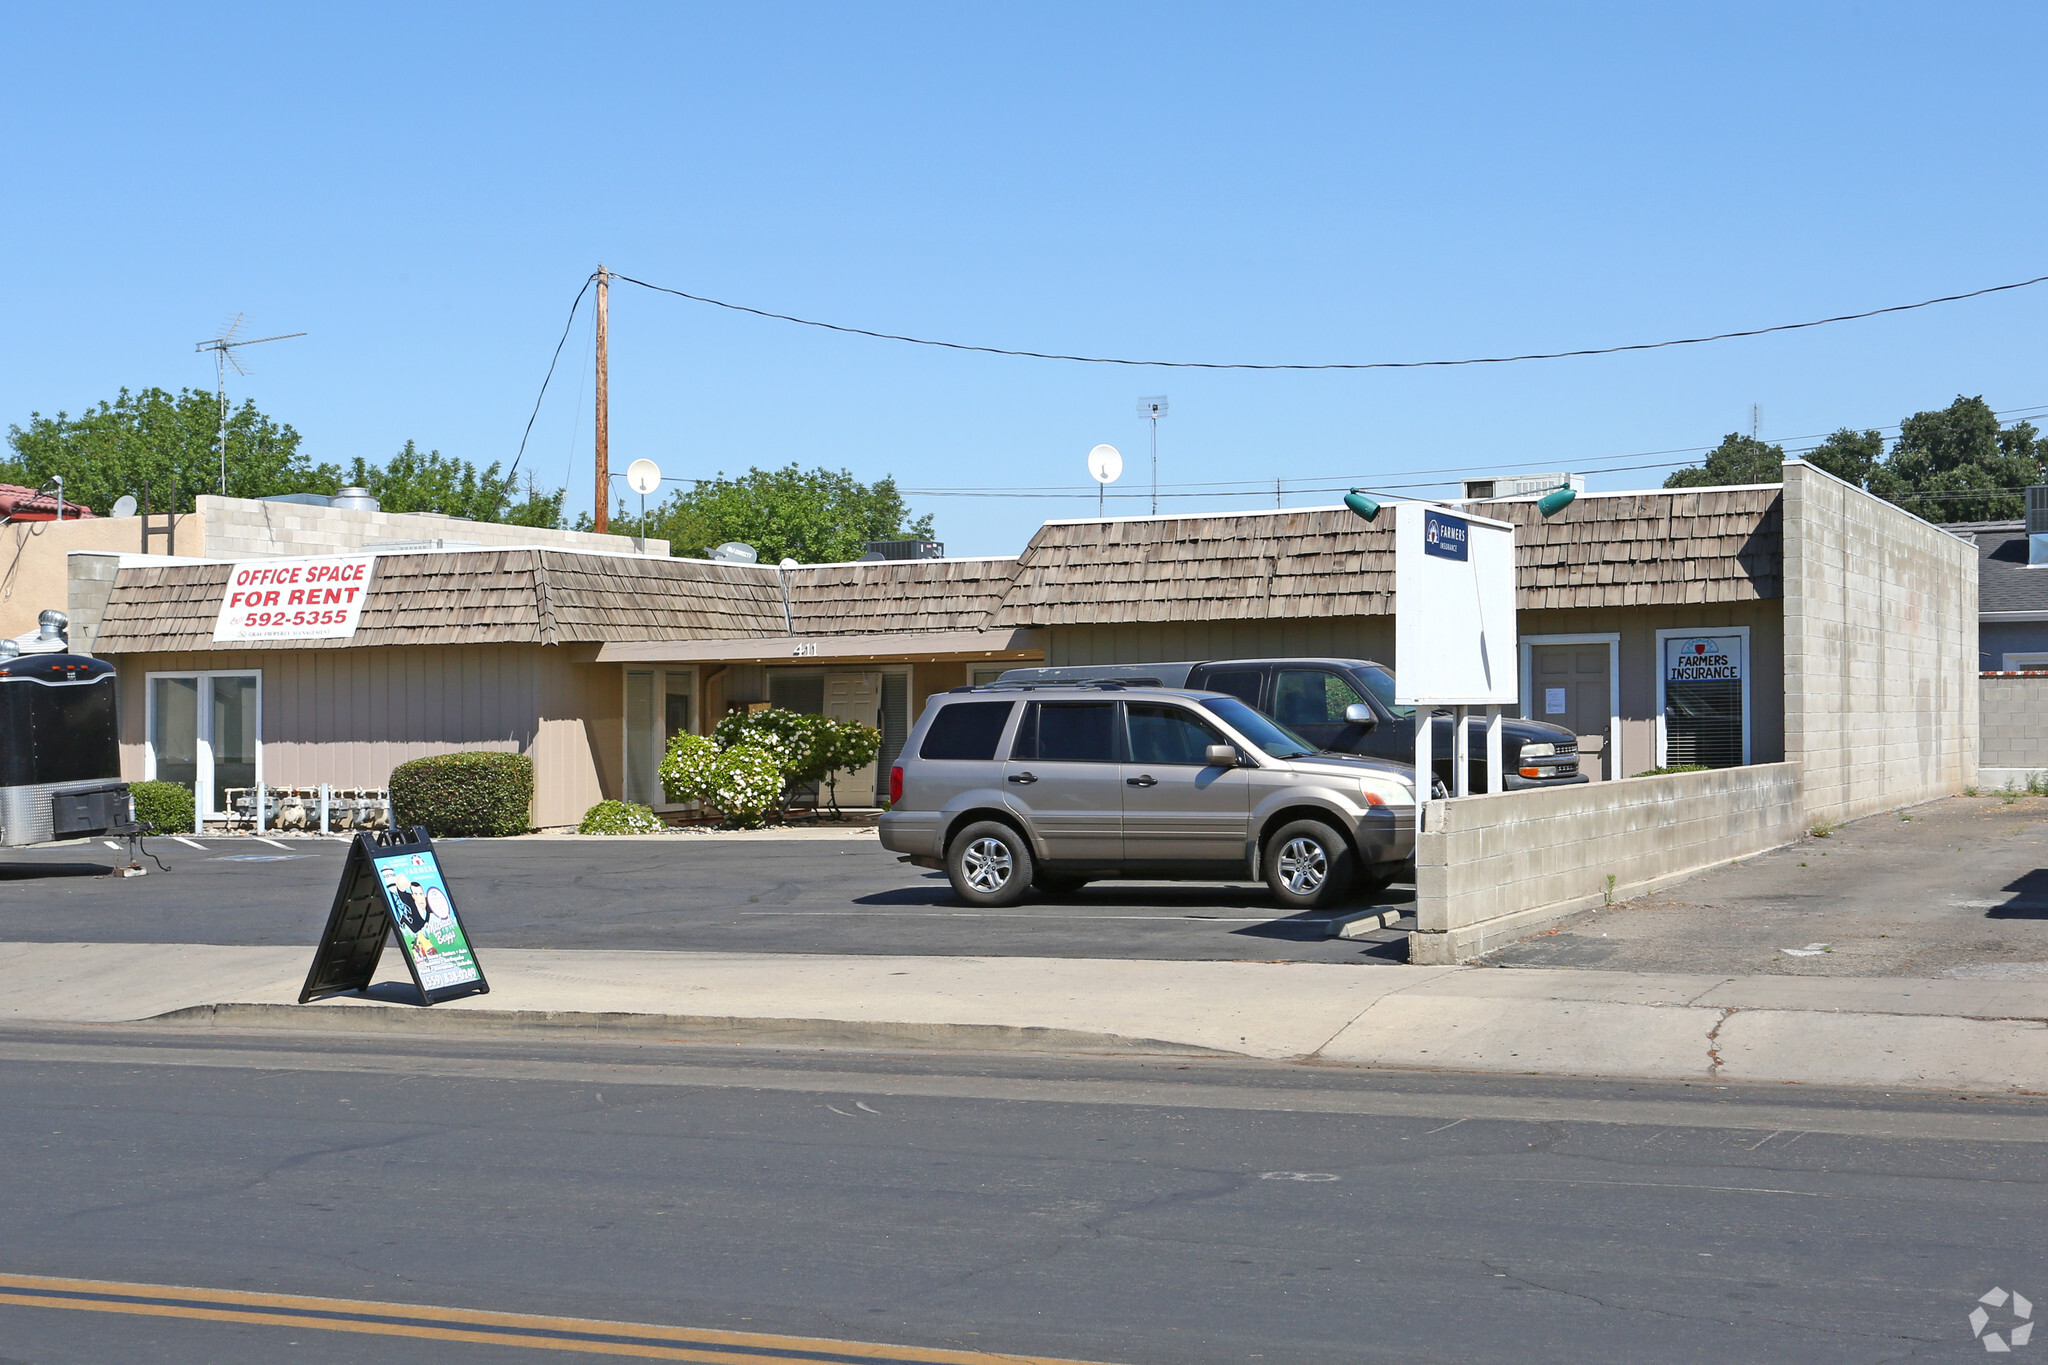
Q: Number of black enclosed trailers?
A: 1